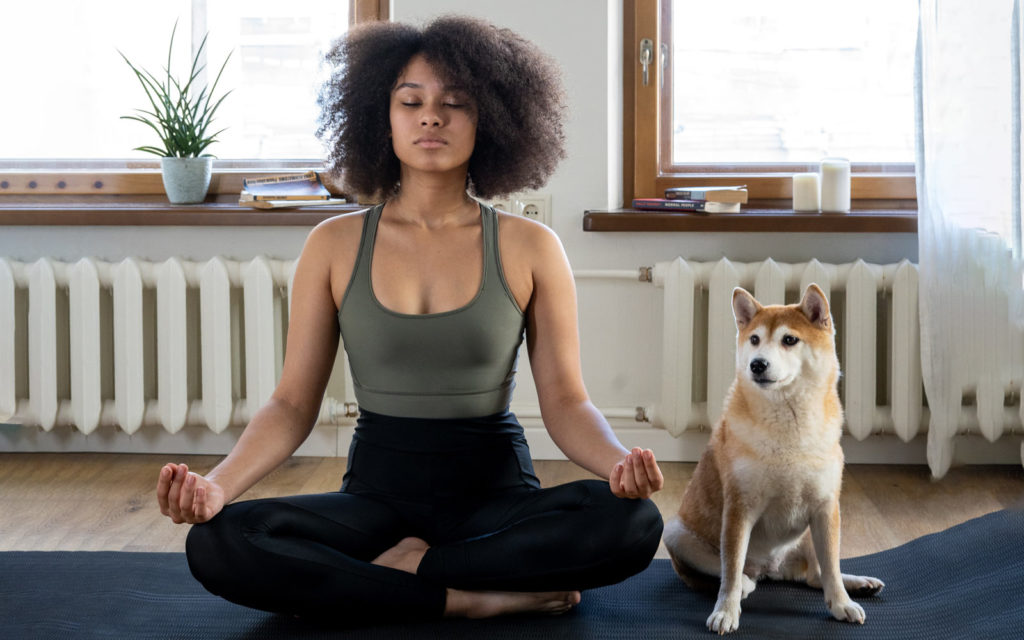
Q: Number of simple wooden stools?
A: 0